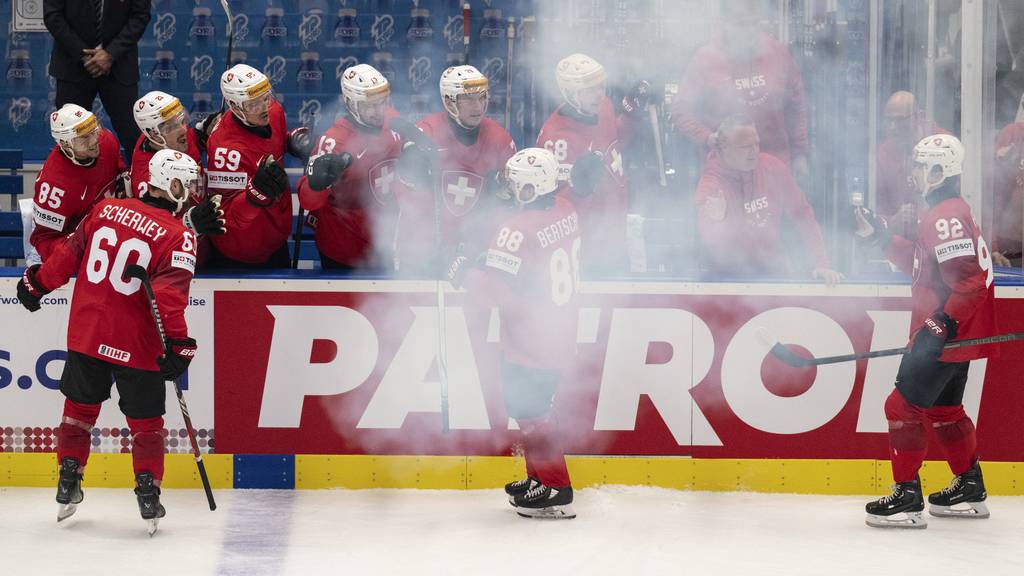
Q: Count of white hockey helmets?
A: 9